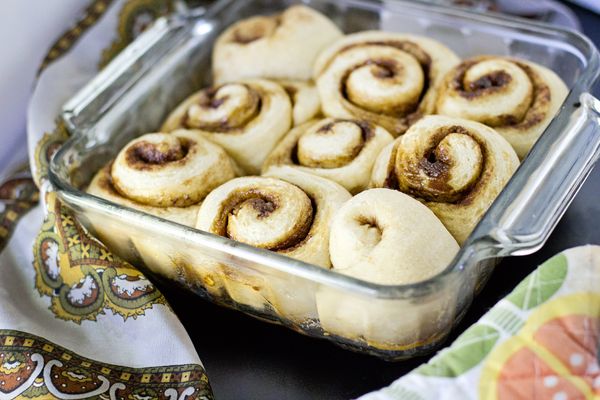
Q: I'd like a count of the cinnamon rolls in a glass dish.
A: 9